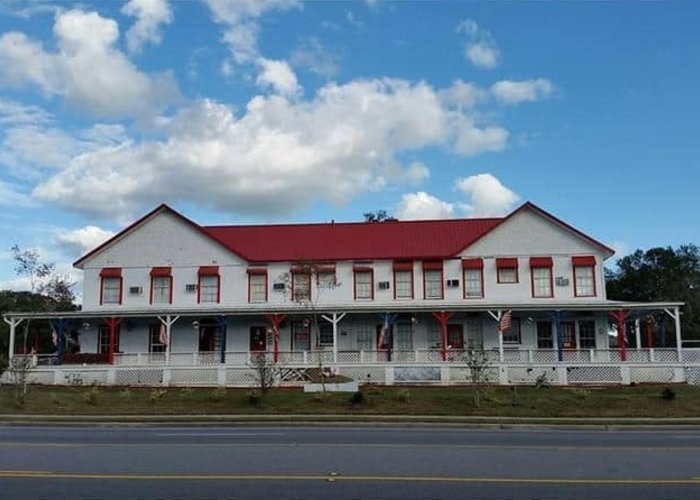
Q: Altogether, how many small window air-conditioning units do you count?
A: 6